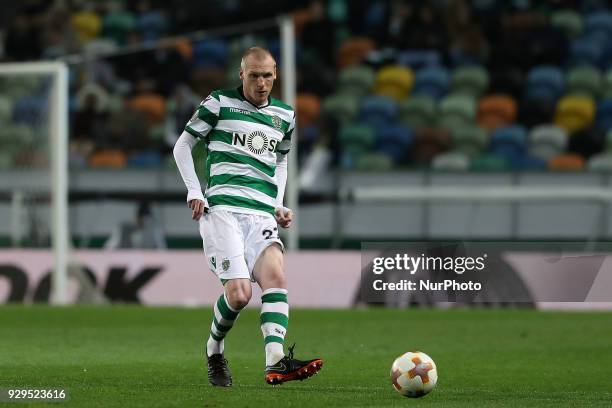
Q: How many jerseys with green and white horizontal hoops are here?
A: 1